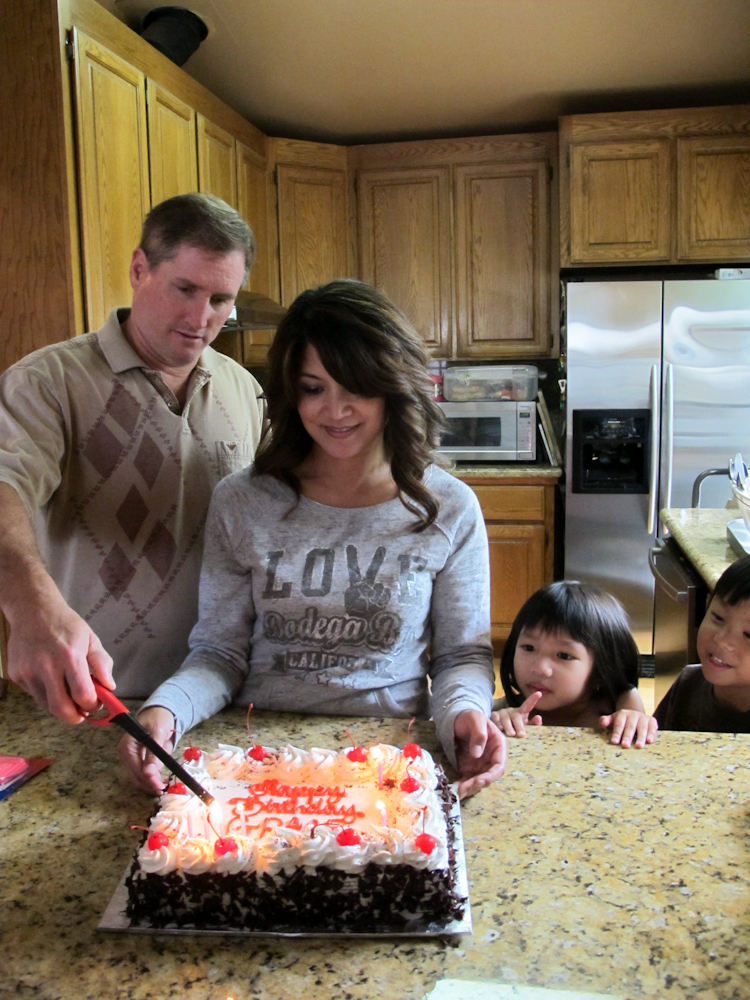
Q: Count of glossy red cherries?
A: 10